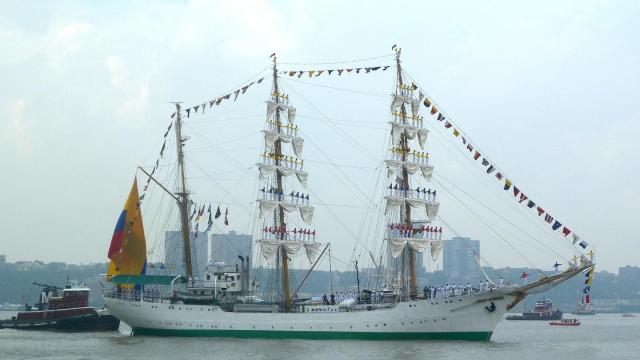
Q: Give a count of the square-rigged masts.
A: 2